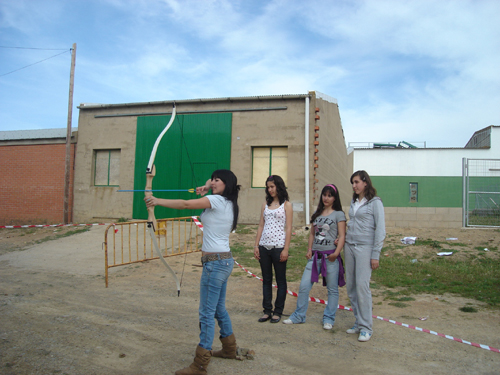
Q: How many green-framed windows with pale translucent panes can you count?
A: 2